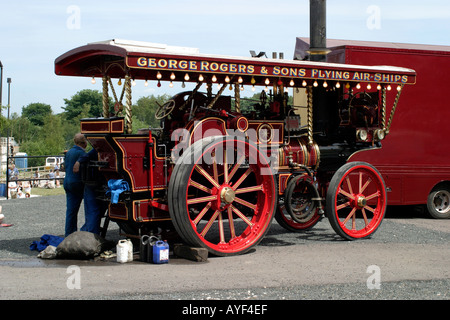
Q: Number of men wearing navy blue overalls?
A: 2